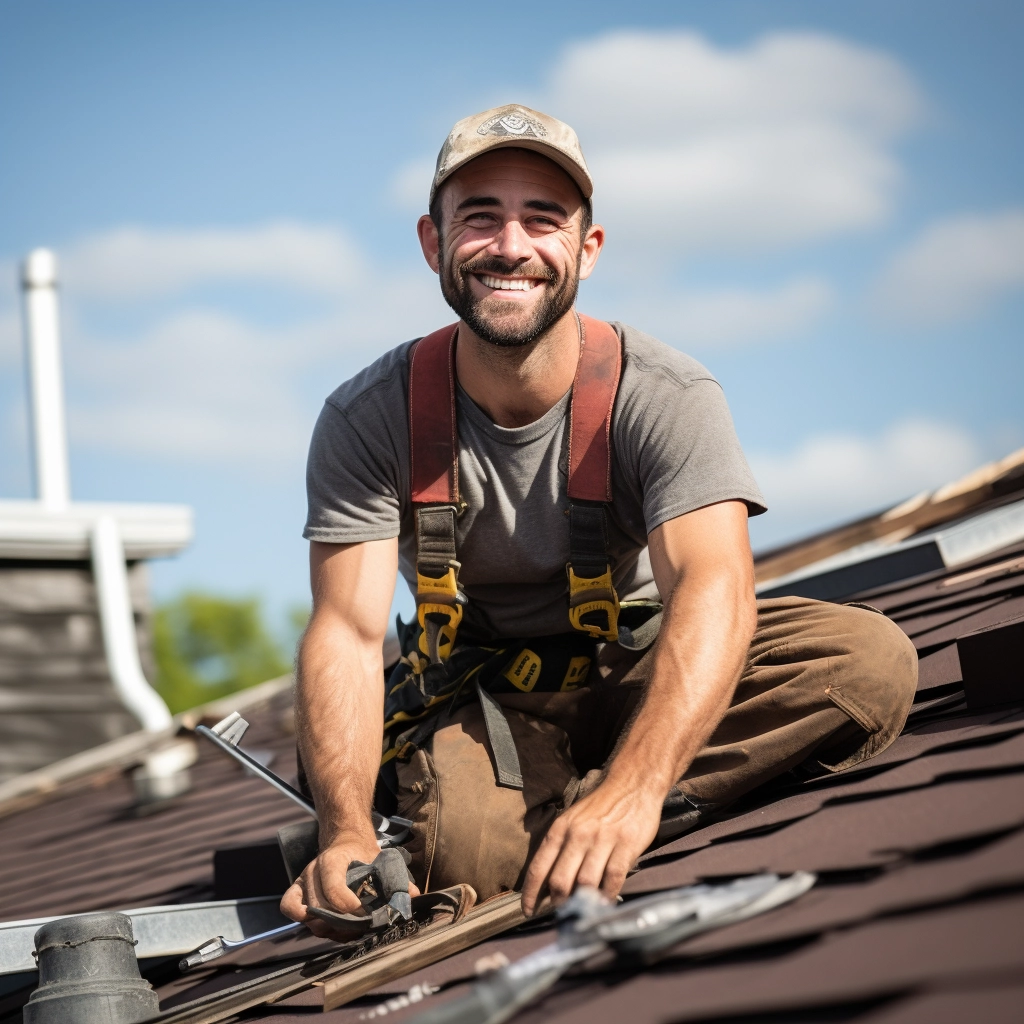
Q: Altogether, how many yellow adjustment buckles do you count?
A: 2